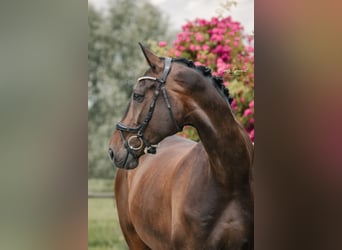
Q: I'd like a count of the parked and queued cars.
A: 0